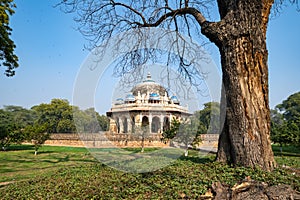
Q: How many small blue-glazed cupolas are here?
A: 4